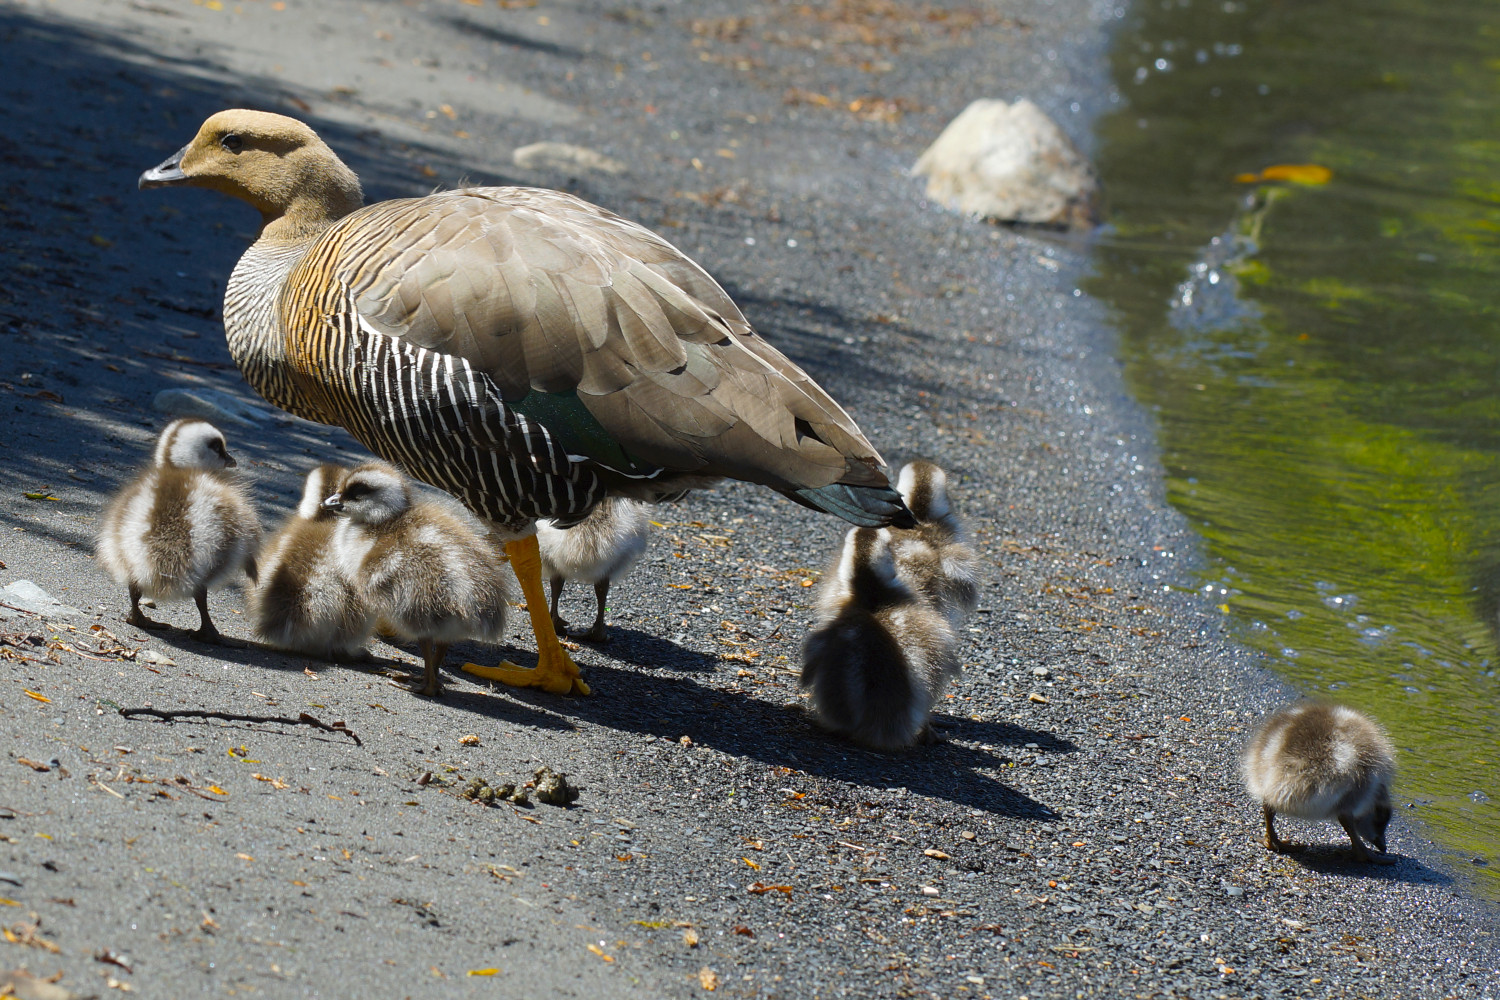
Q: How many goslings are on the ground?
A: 7